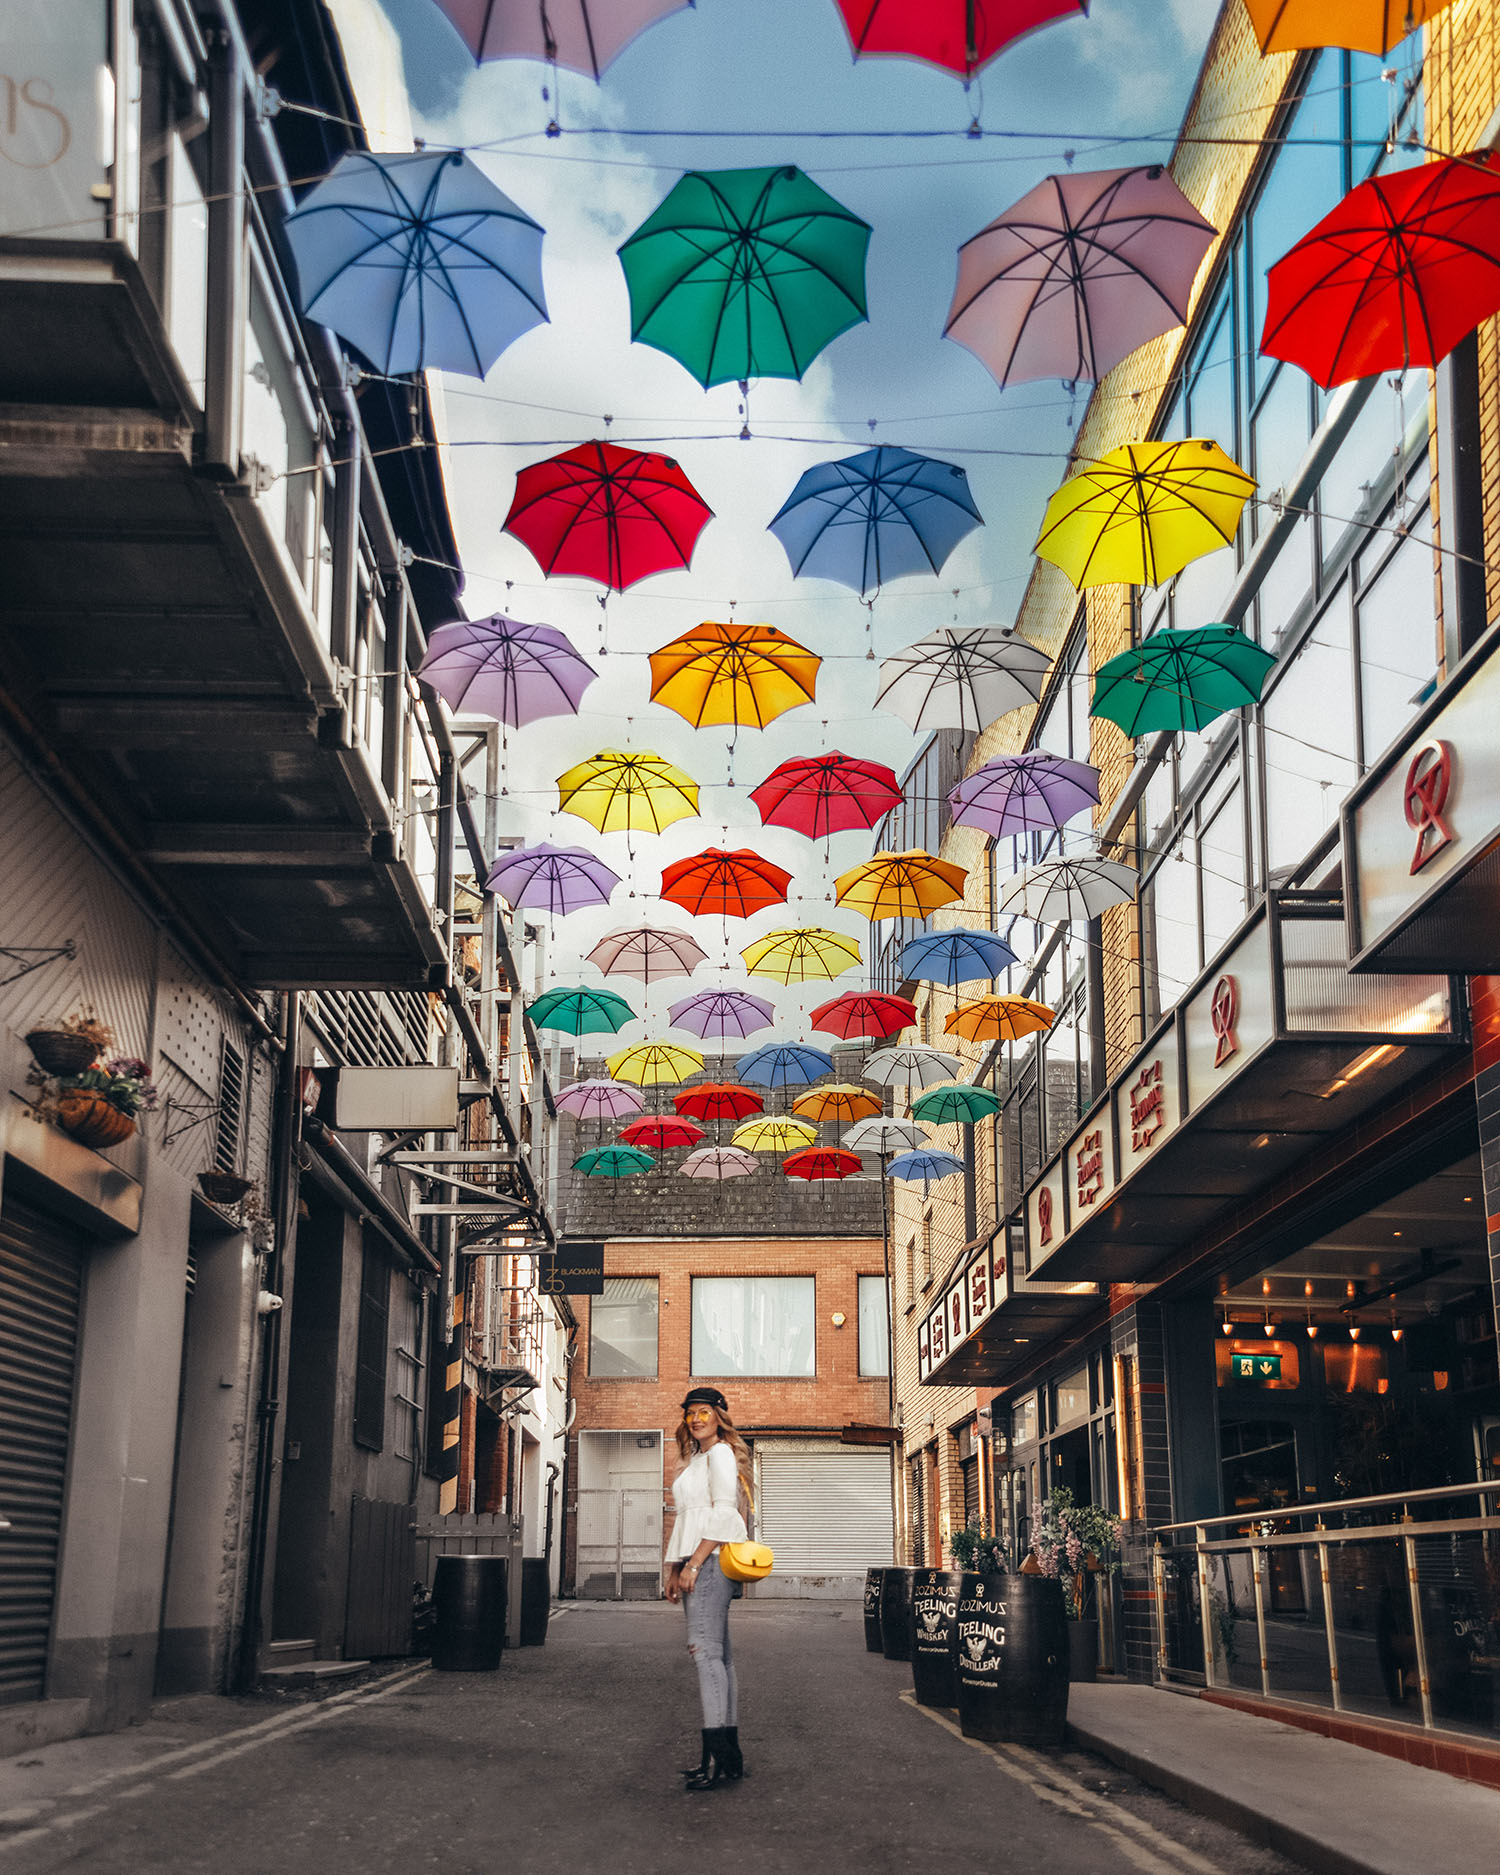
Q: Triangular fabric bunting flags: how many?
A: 0